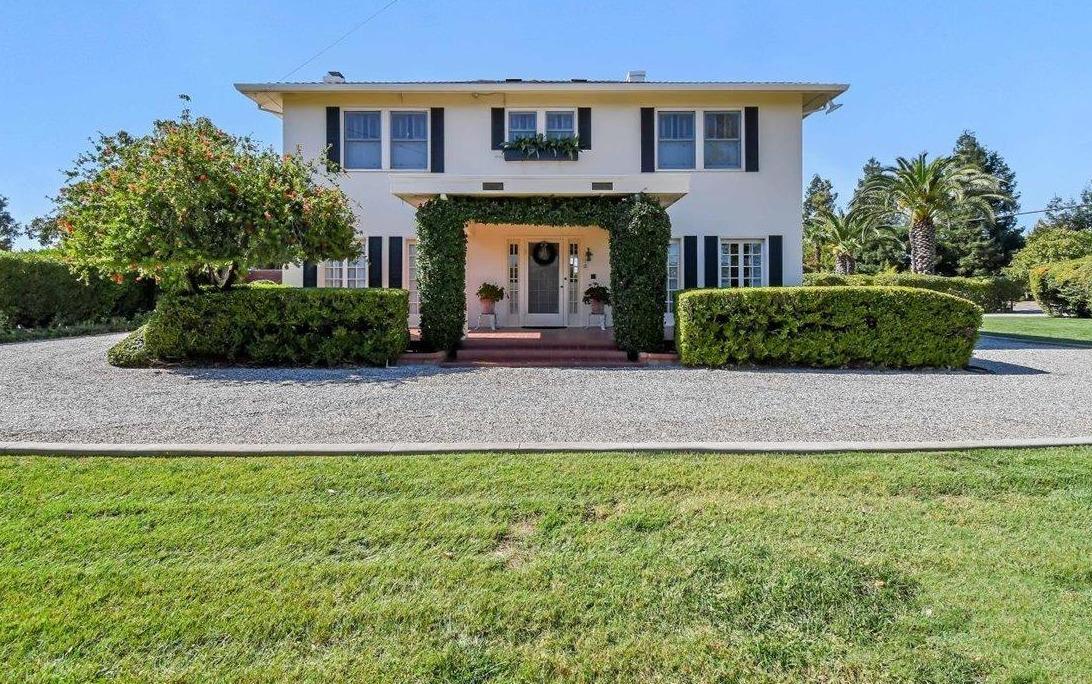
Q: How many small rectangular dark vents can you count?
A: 2